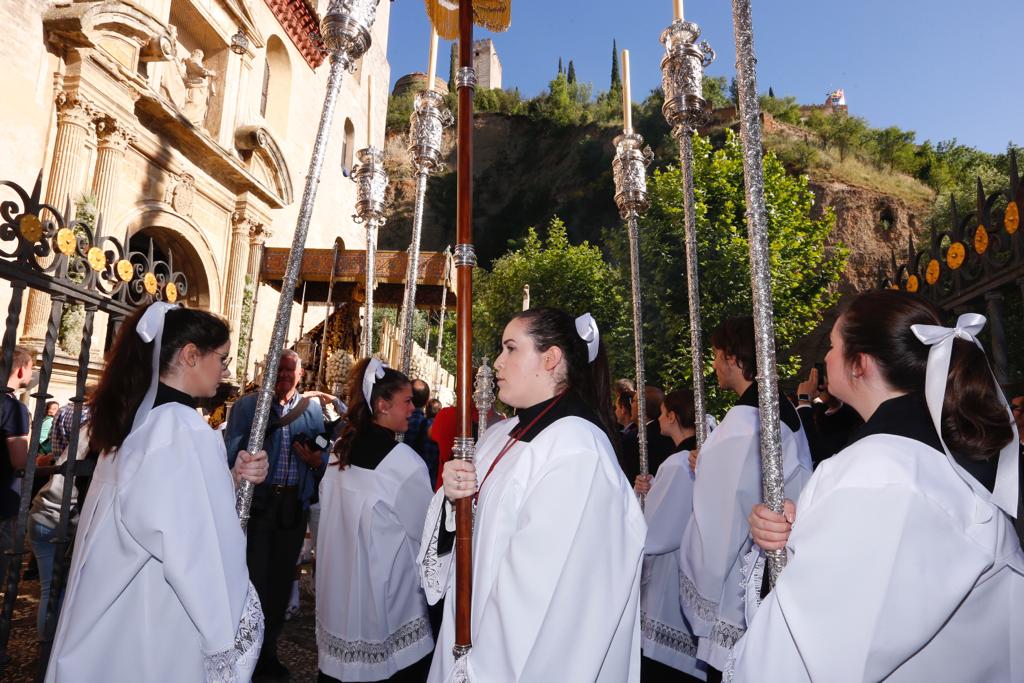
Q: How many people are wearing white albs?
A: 6